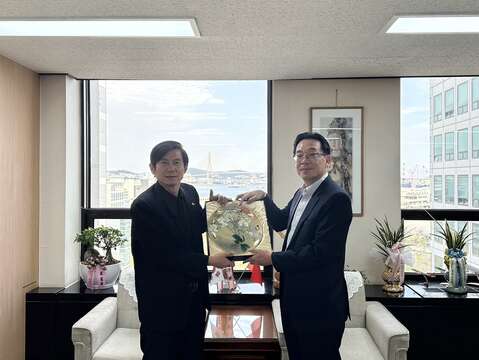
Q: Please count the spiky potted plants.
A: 2